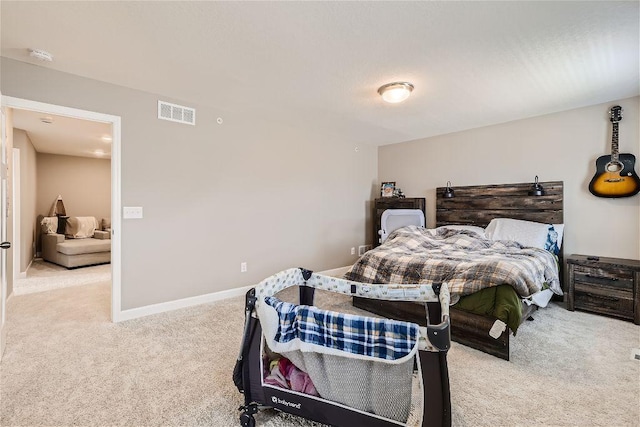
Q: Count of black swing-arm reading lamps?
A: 2